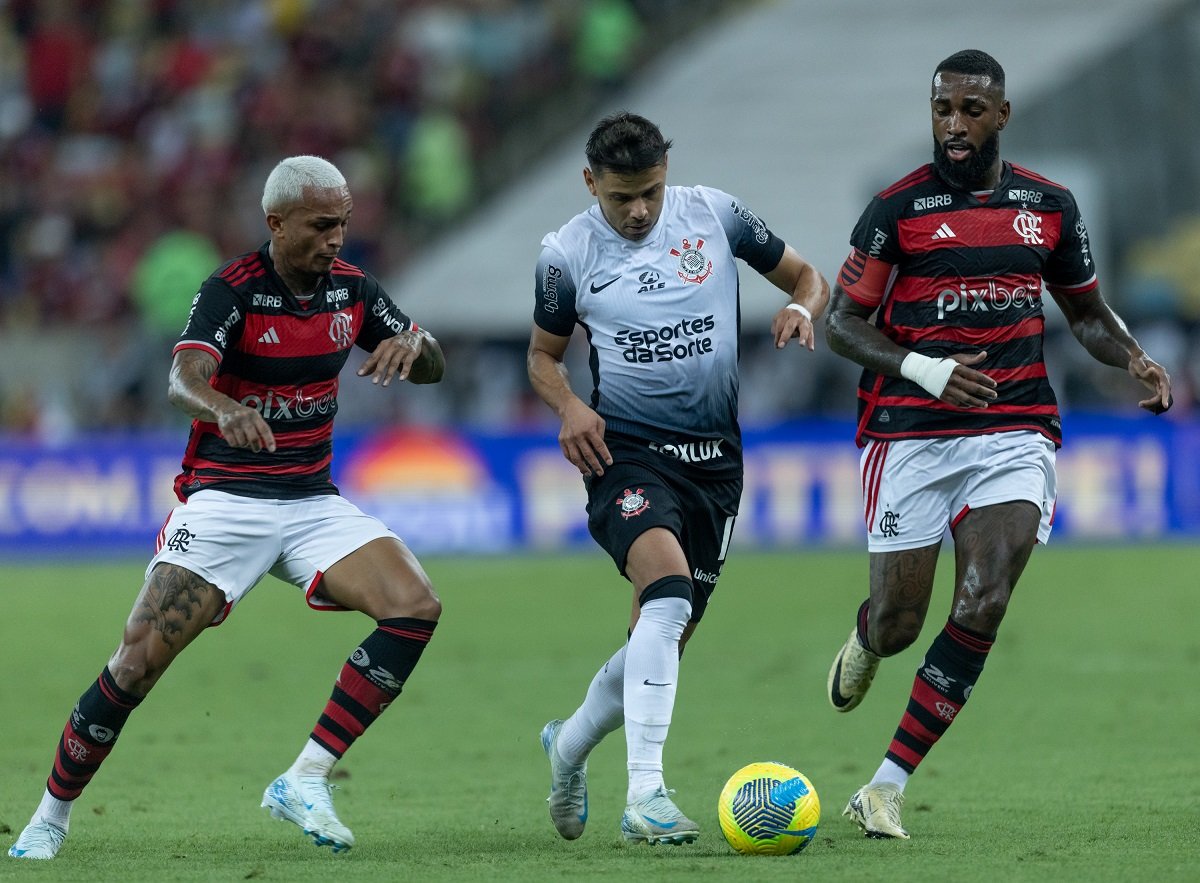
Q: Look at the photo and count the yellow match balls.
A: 1